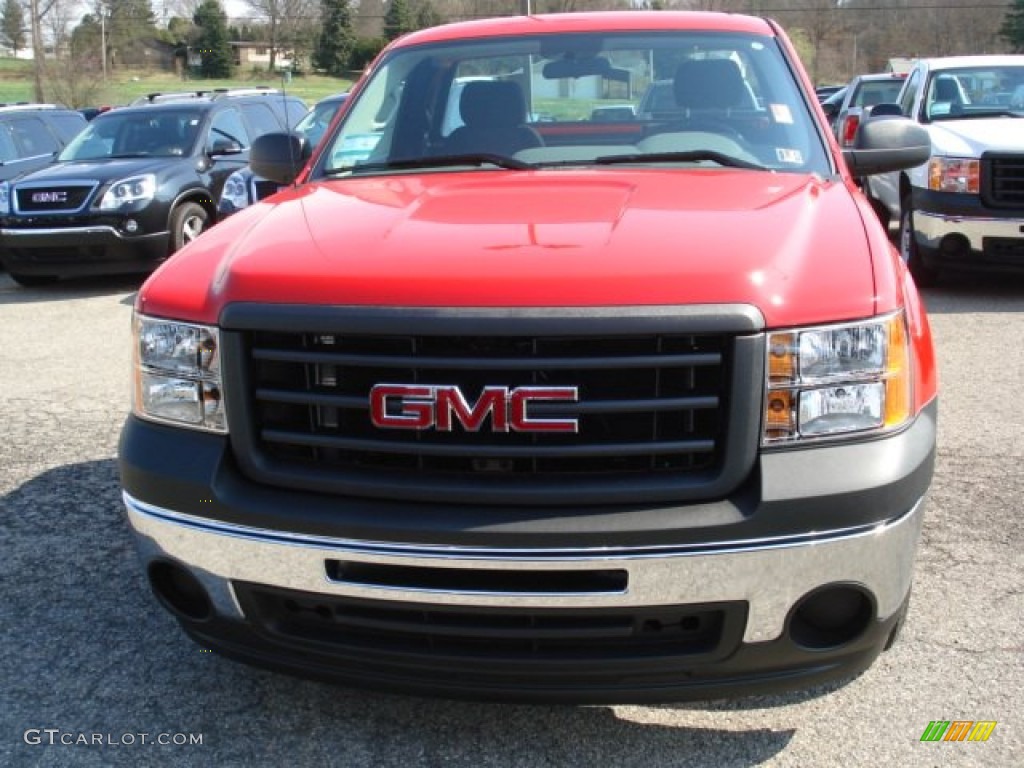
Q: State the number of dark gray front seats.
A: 2